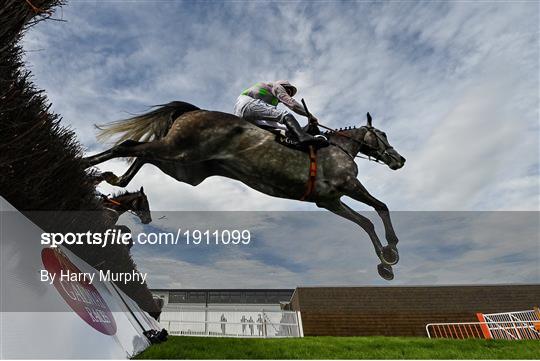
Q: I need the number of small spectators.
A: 4